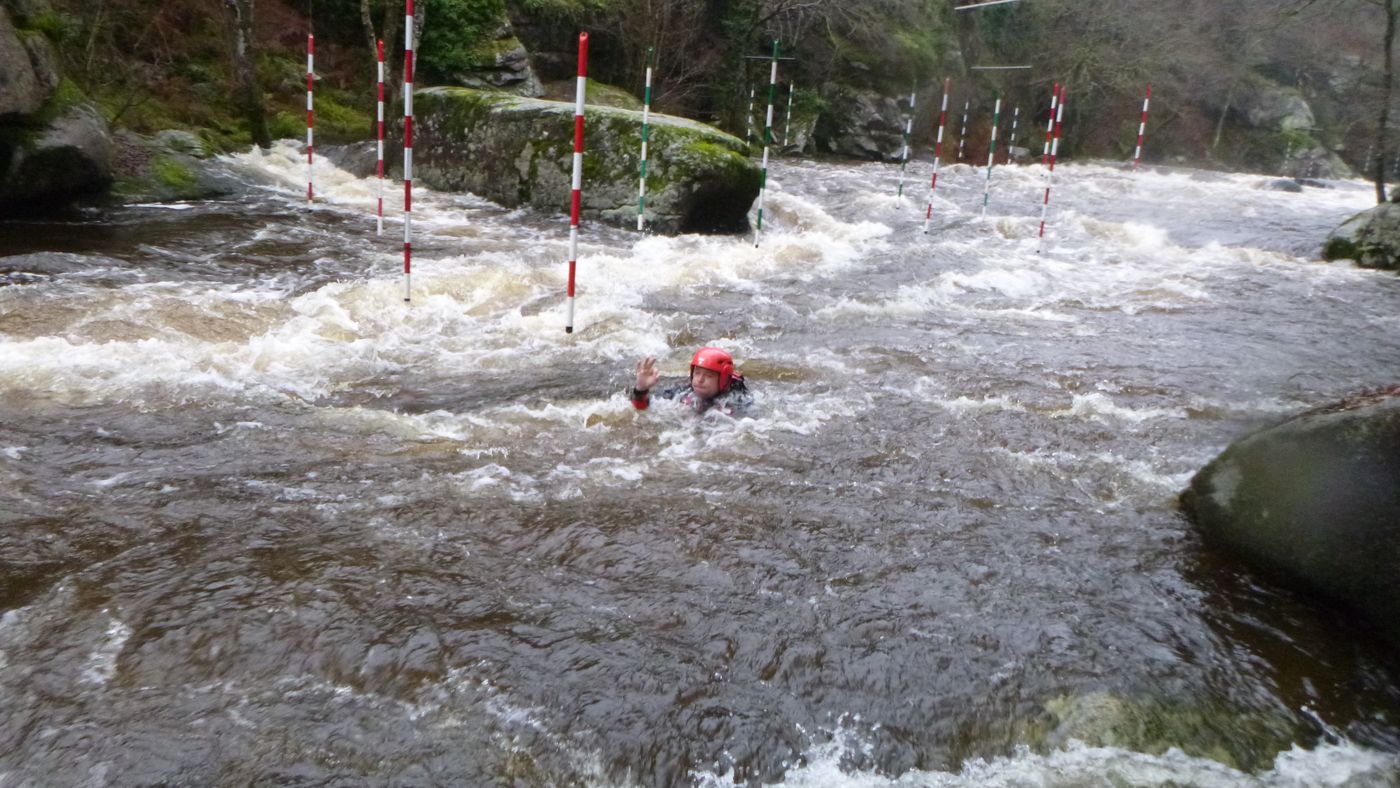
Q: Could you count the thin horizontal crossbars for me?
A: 3